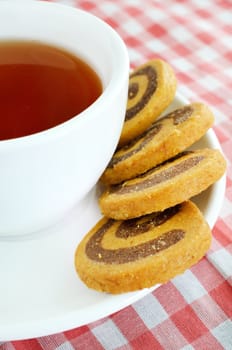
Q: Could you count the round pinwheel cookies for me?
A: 4